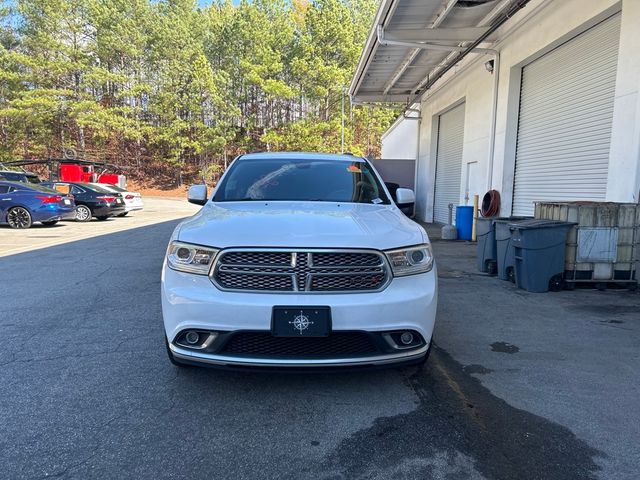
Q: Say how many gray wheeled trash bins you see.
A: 3